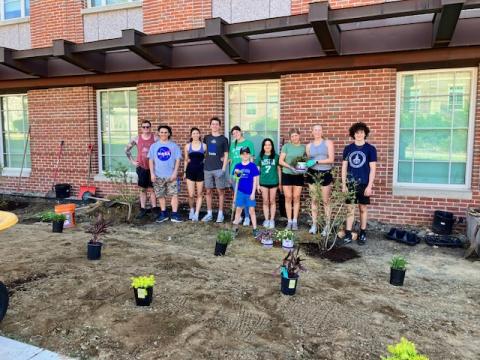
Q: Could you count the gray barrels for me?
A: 1